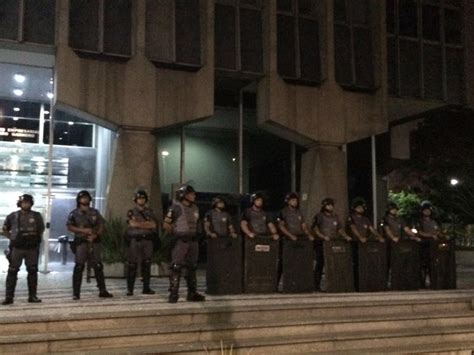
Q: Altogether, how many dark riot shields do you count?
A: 7